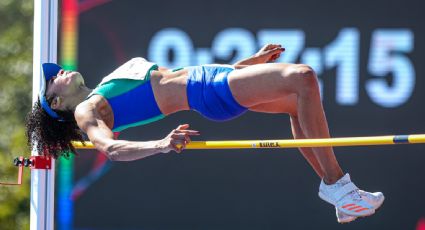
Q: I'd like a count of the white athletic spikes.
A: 2